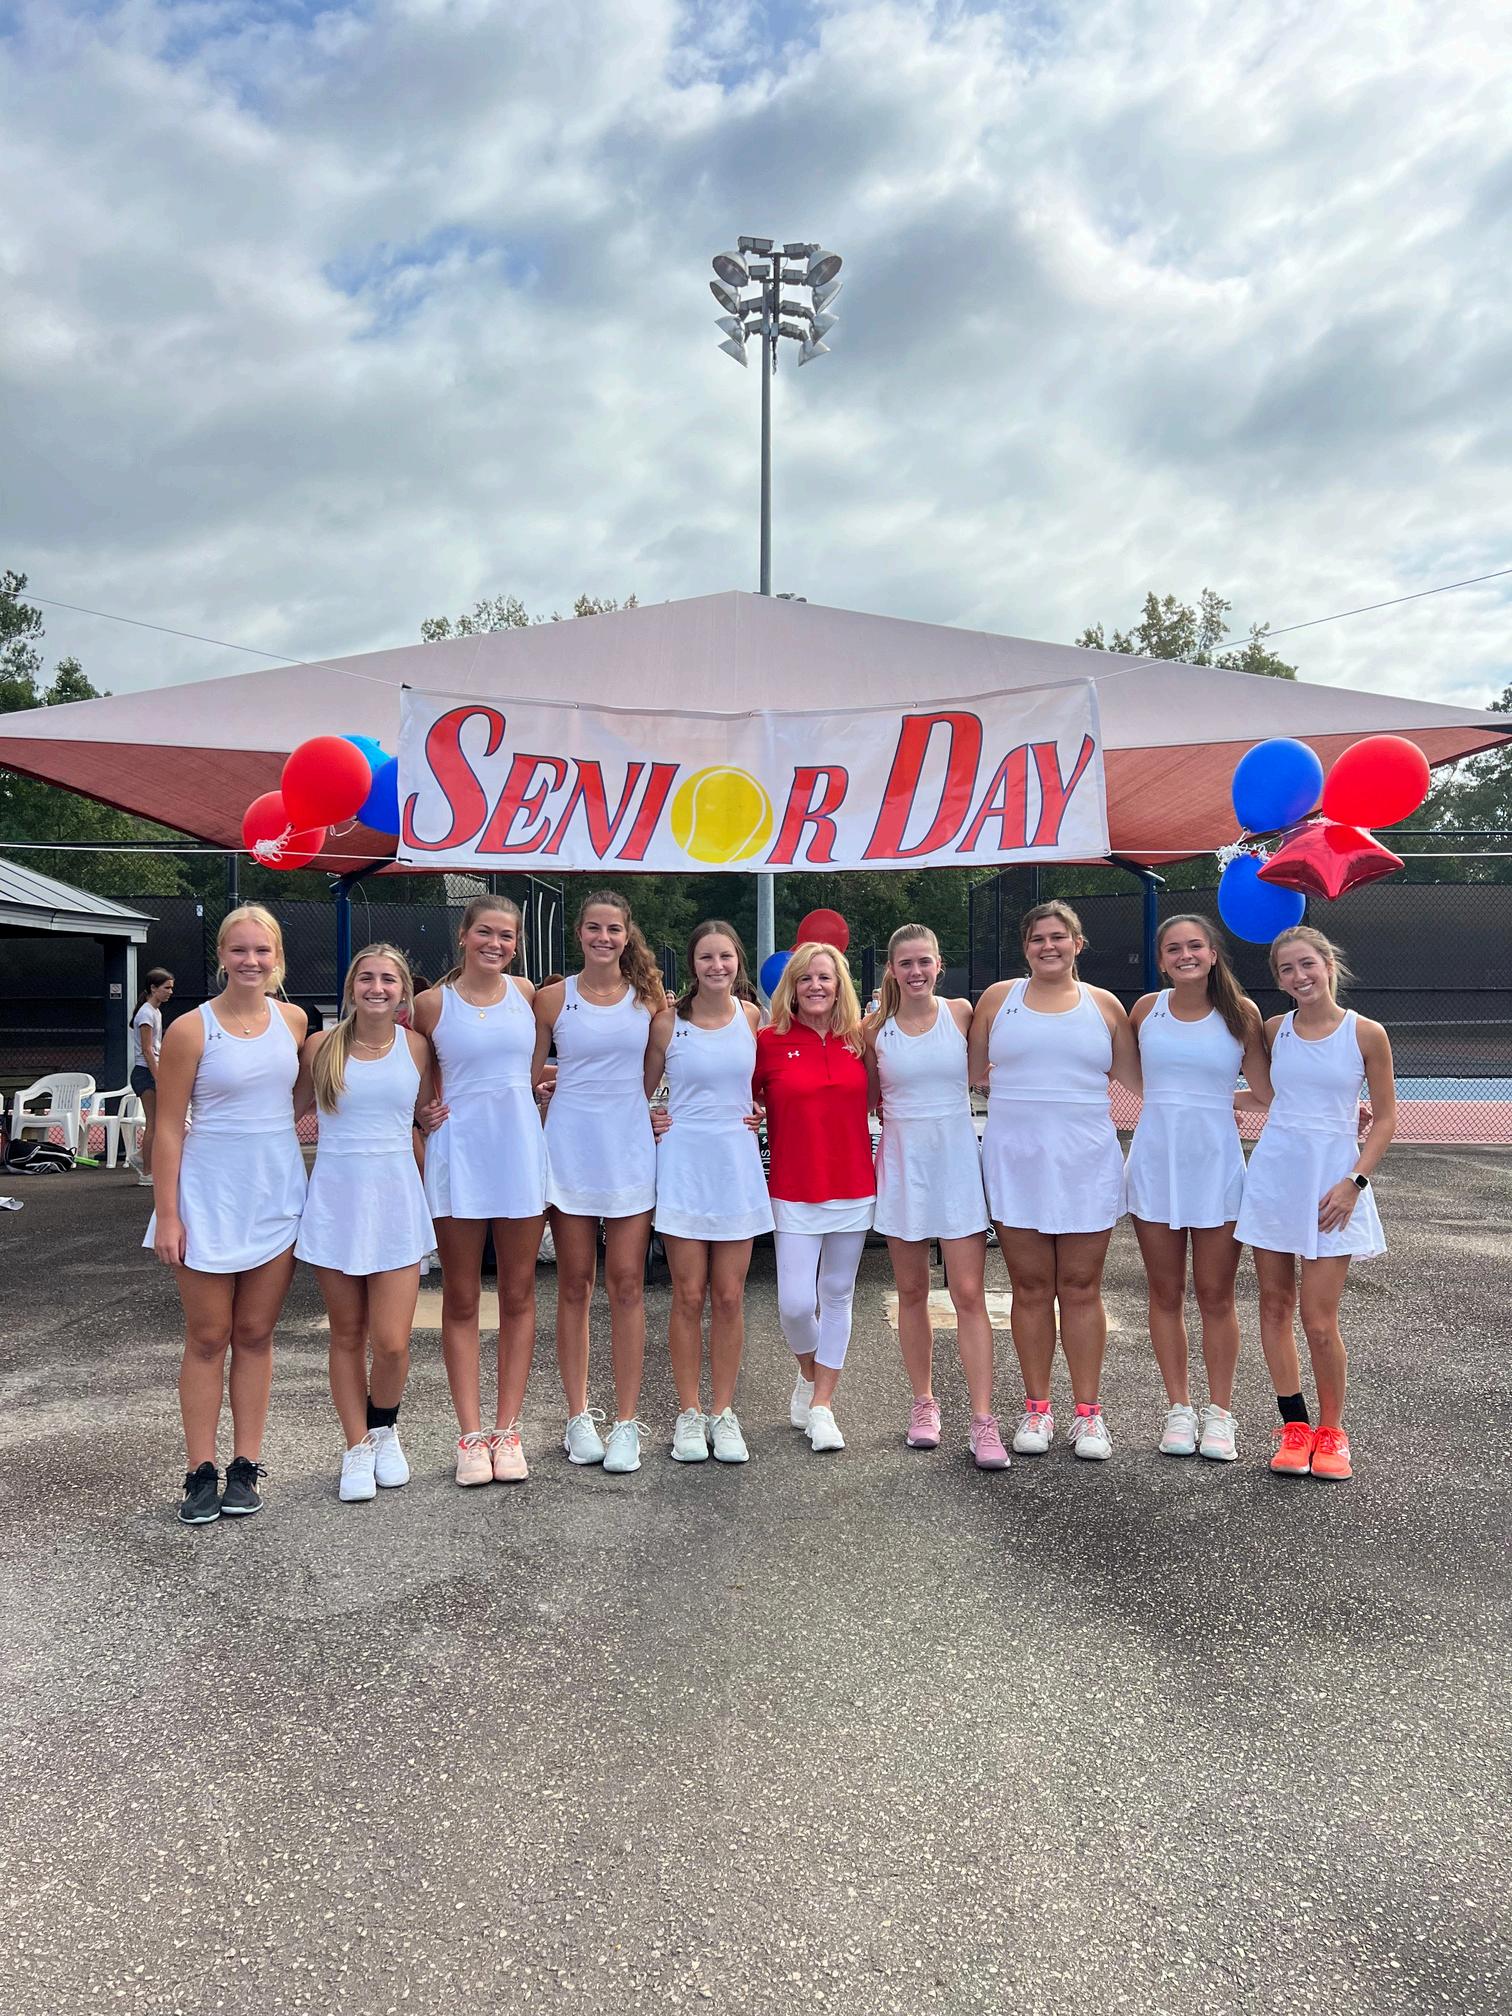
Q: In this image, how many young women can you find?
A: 9